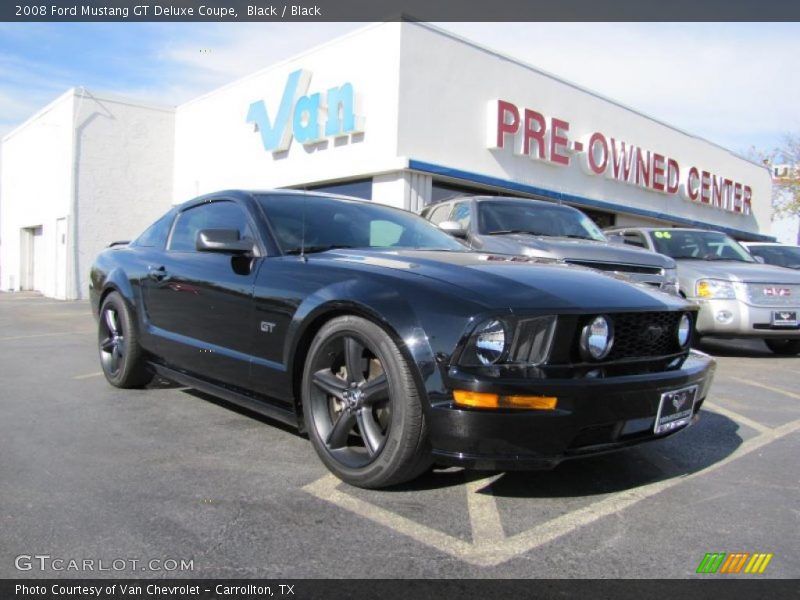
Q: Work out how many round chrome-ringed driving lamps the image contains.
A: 2